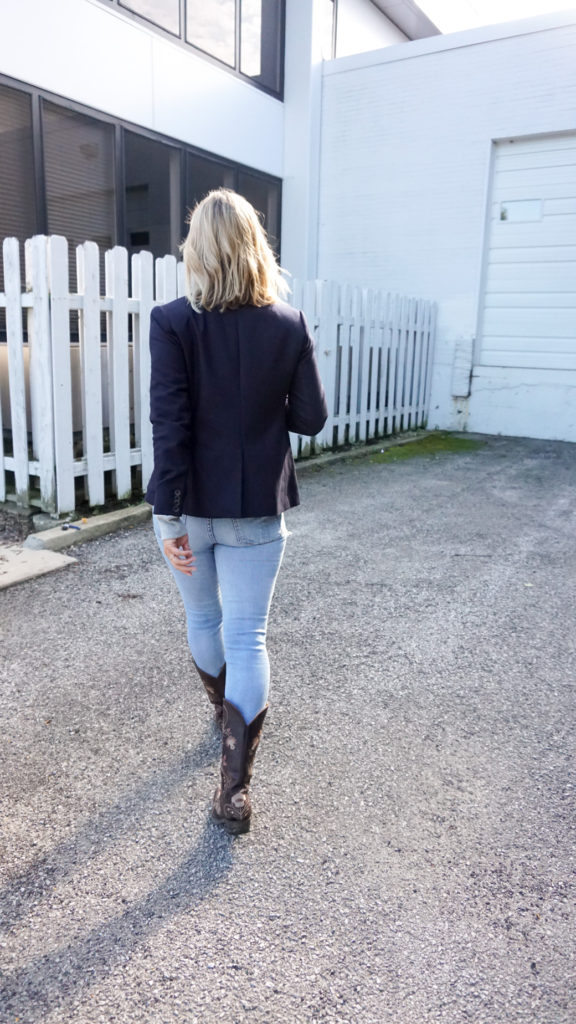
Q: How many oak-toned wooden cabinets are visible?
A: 0